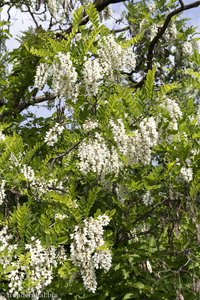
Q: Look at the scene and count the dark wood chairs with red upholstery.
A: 0